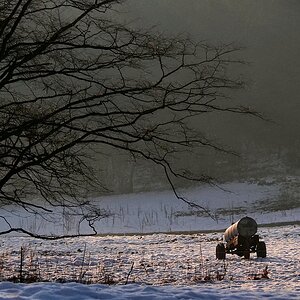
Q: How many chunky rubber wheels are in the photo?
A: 2